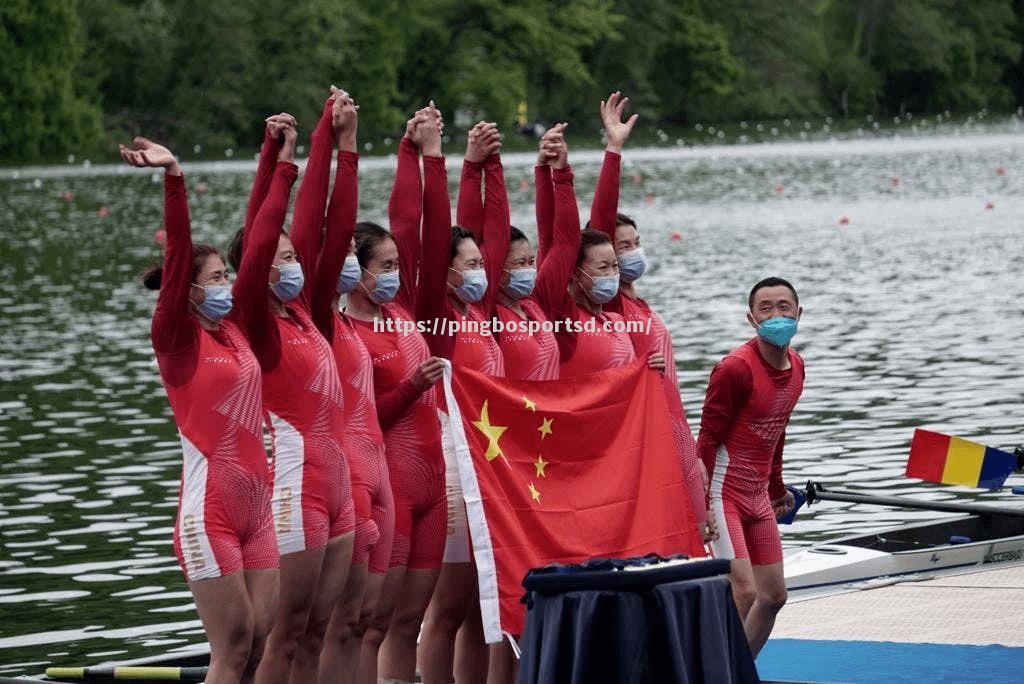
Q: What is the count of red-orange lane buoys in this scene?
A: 13